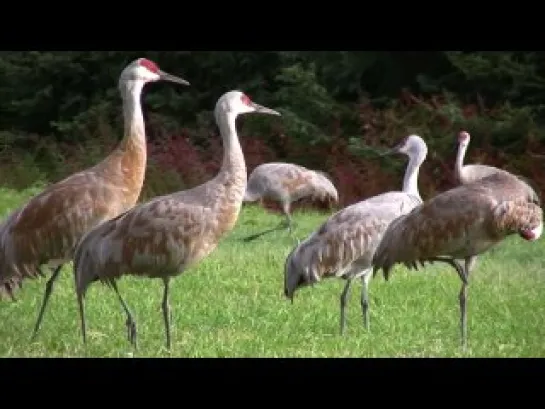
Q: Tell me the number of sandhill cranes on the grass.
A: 6